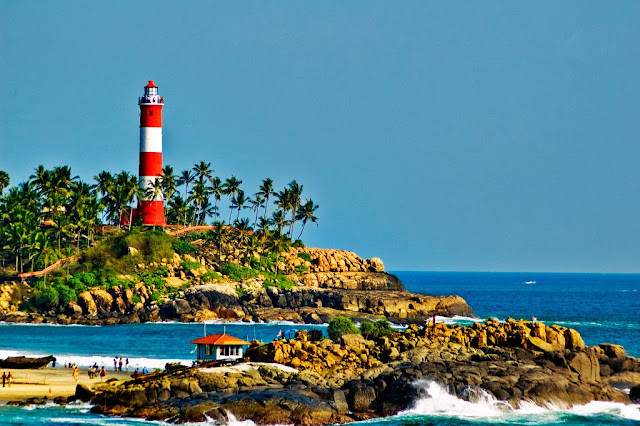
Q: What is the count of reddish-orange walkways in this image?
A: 2